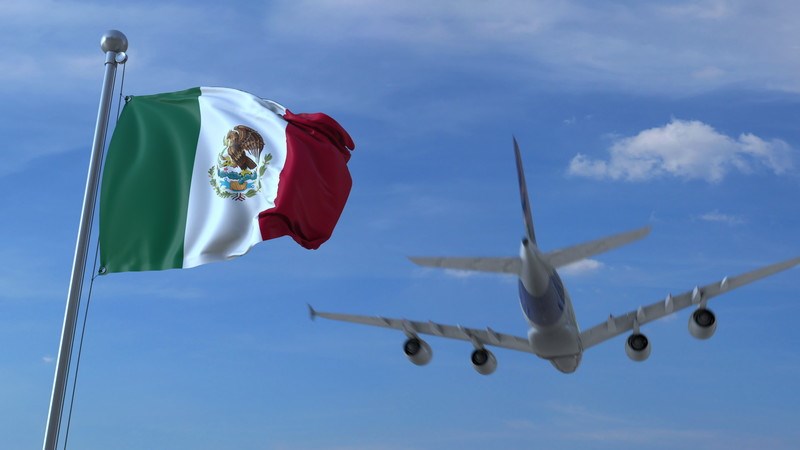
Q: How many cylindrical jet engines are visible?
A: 4